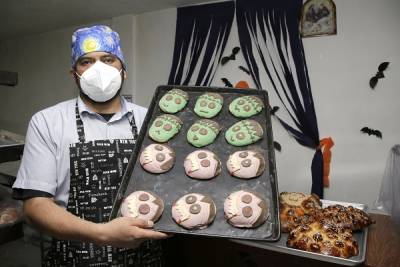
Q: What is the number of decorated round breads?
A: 12